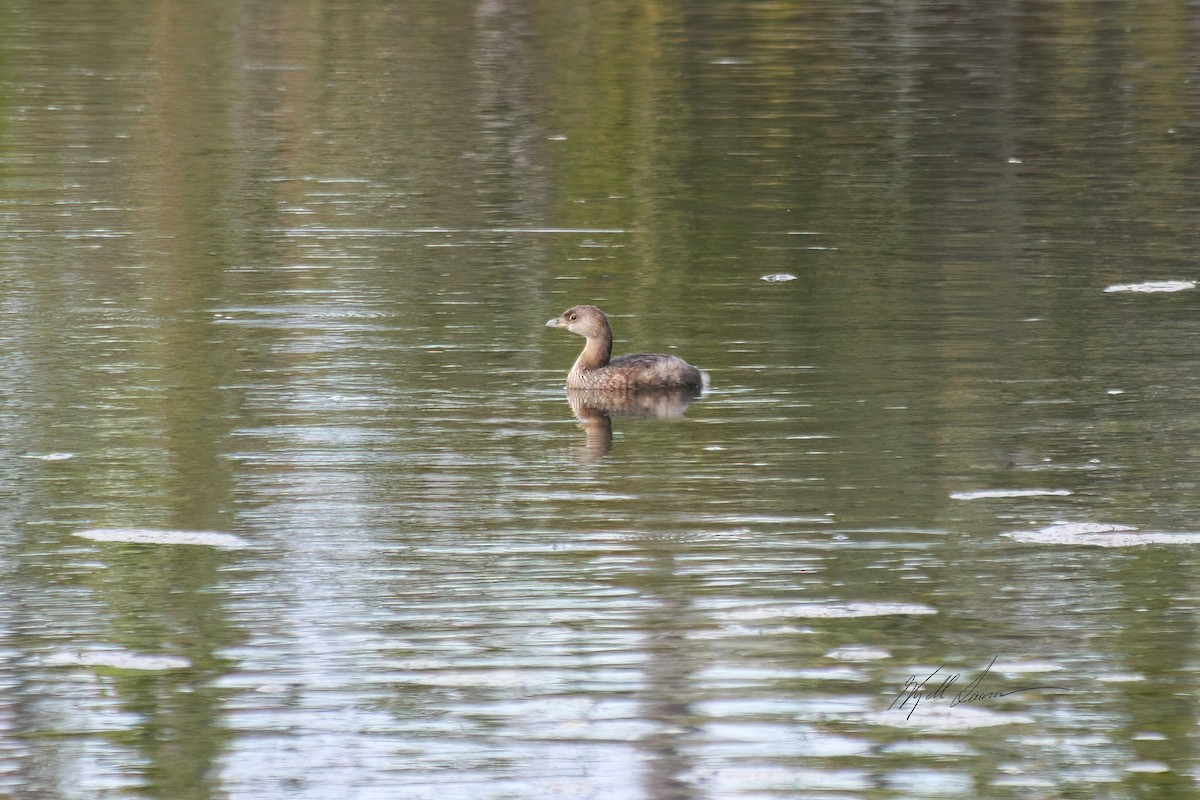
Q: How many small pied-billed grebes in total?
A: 1